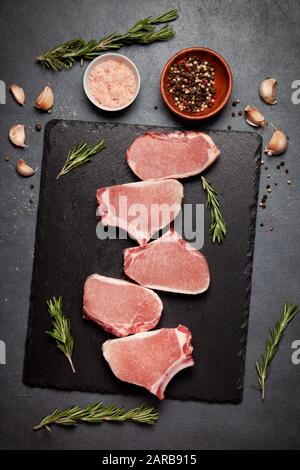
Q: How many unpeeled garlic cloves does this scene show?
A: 7